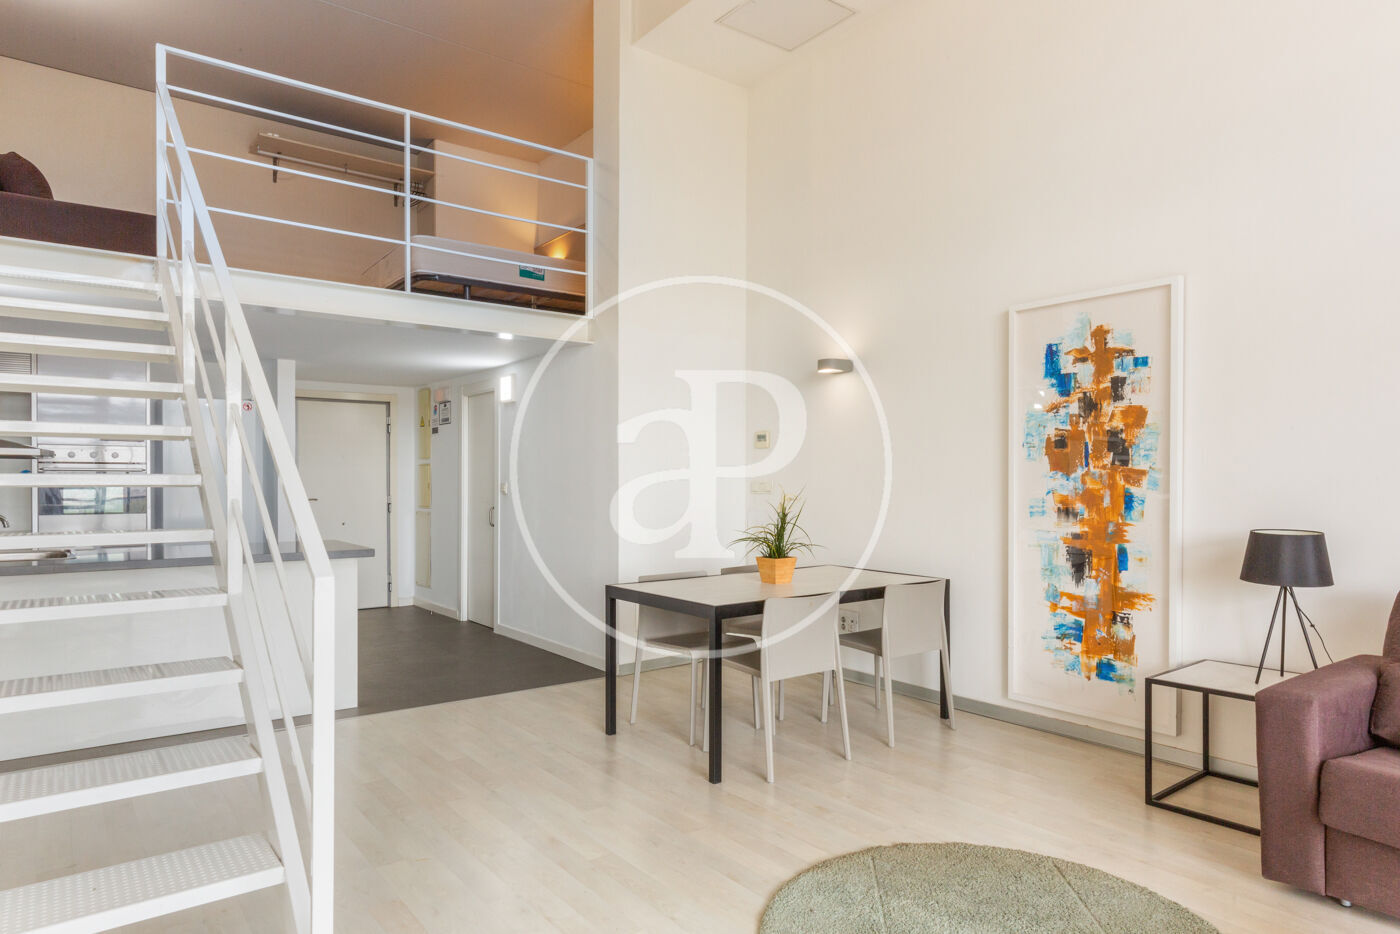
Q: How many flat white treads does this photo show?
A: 11